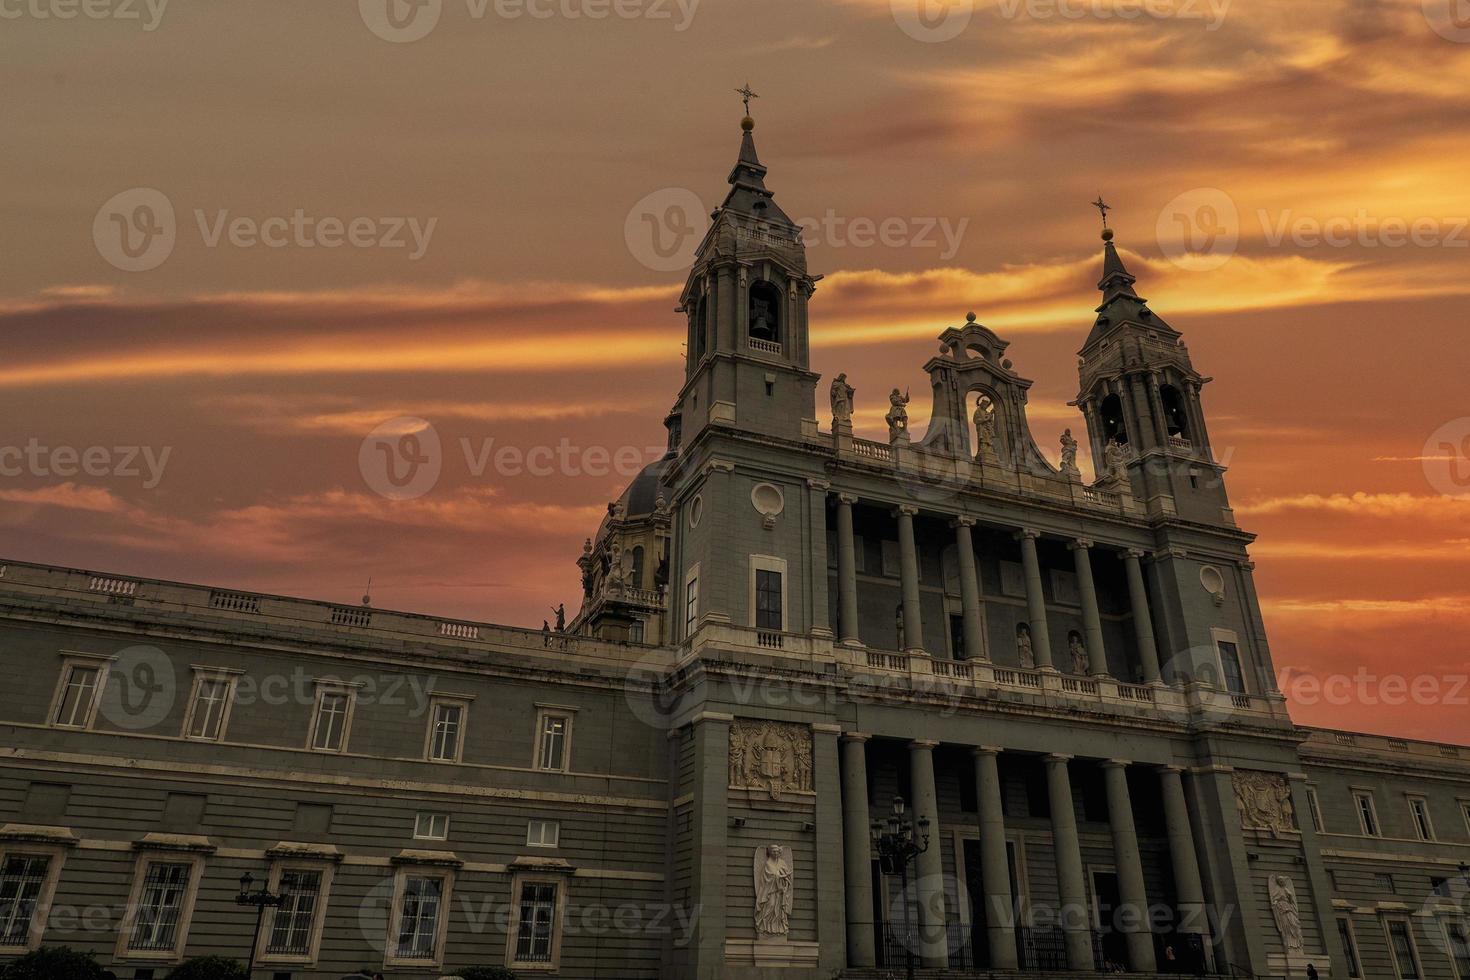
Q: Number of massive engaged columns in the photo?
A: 12